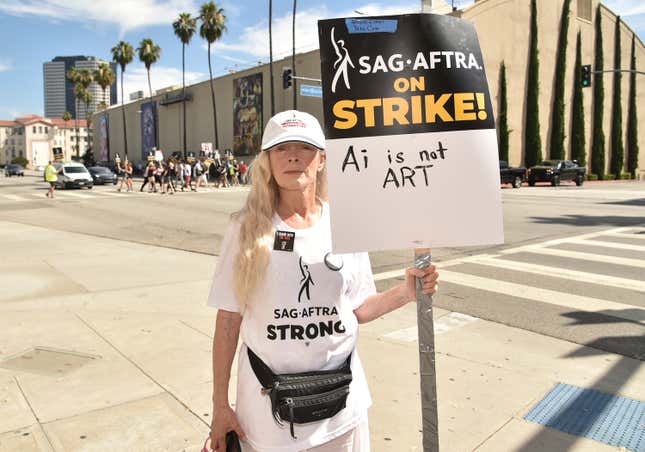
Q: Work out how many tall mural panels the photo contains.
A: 3